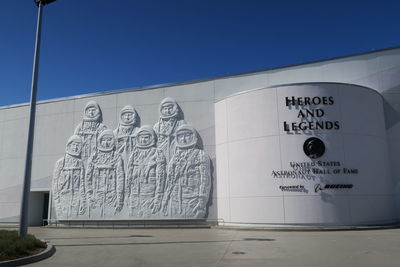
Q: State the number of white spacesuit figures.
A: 7